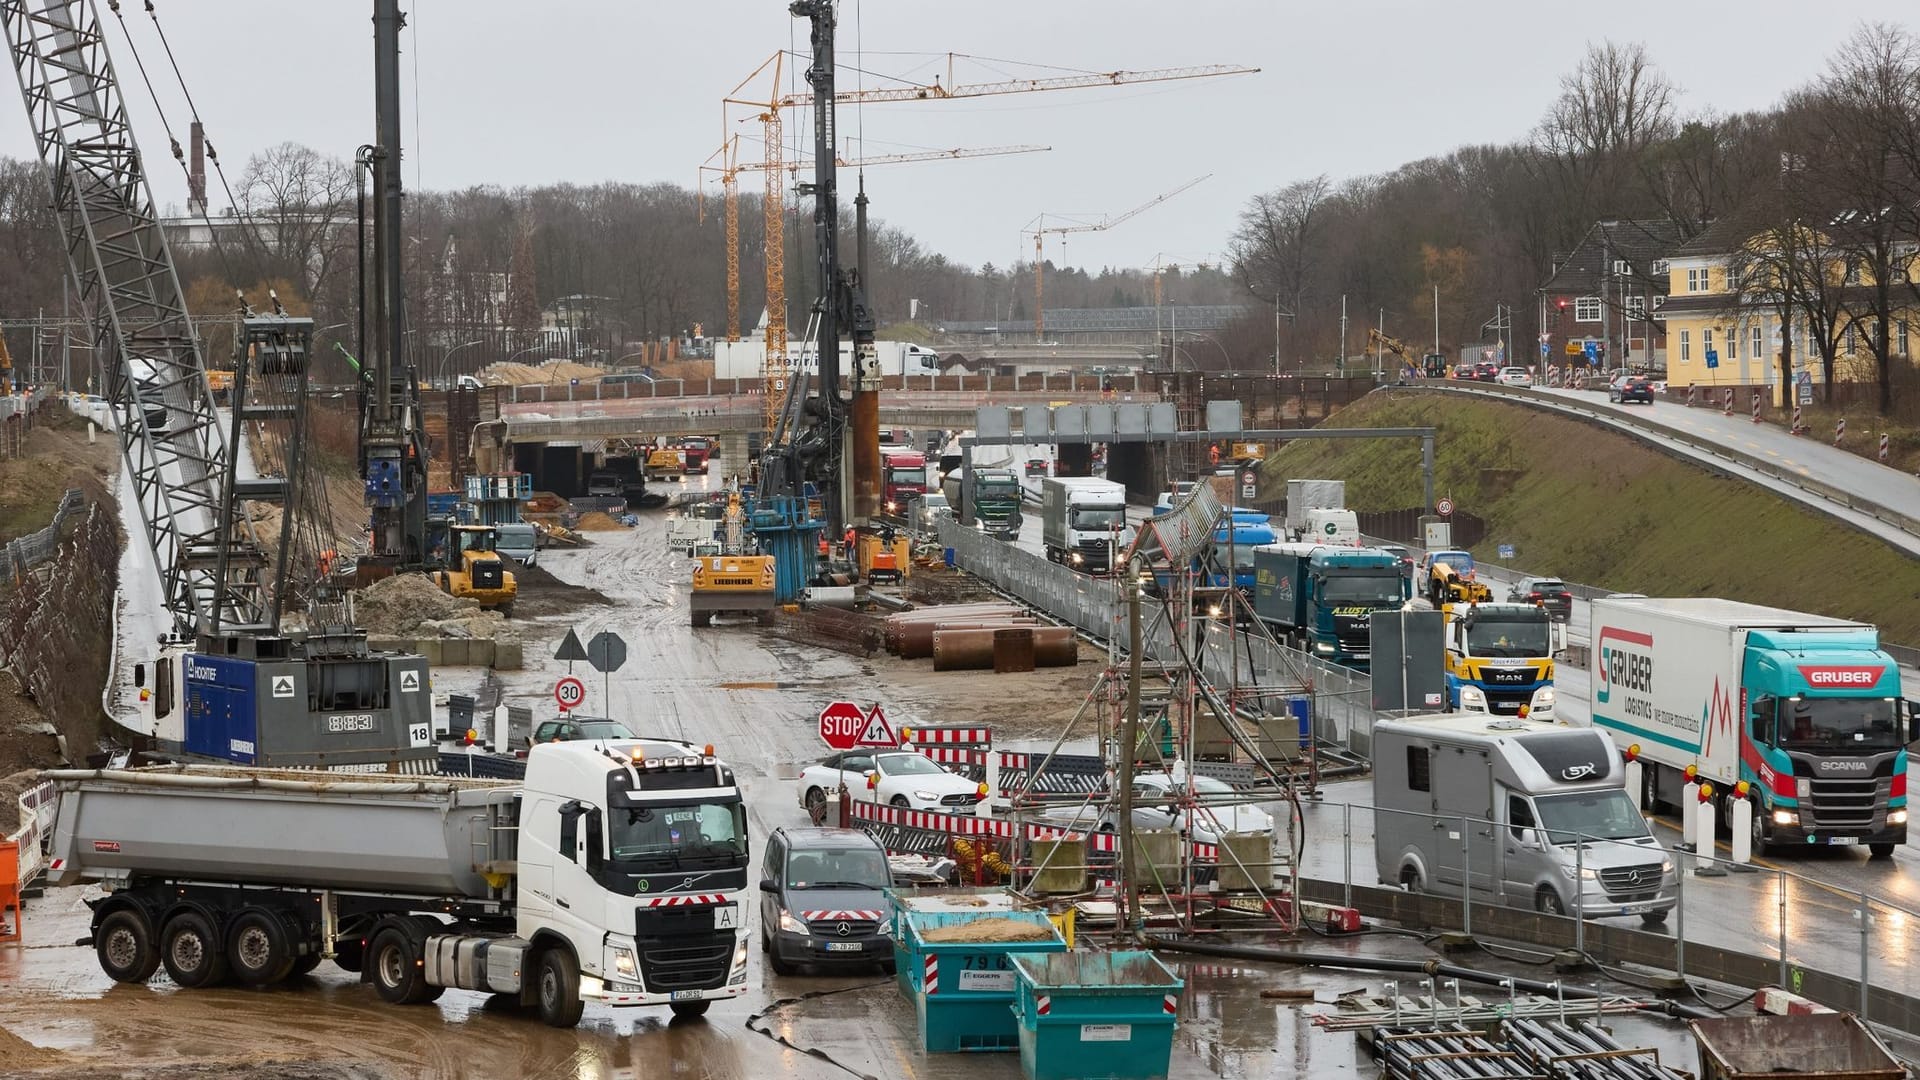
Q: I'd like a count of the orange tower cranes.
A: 4